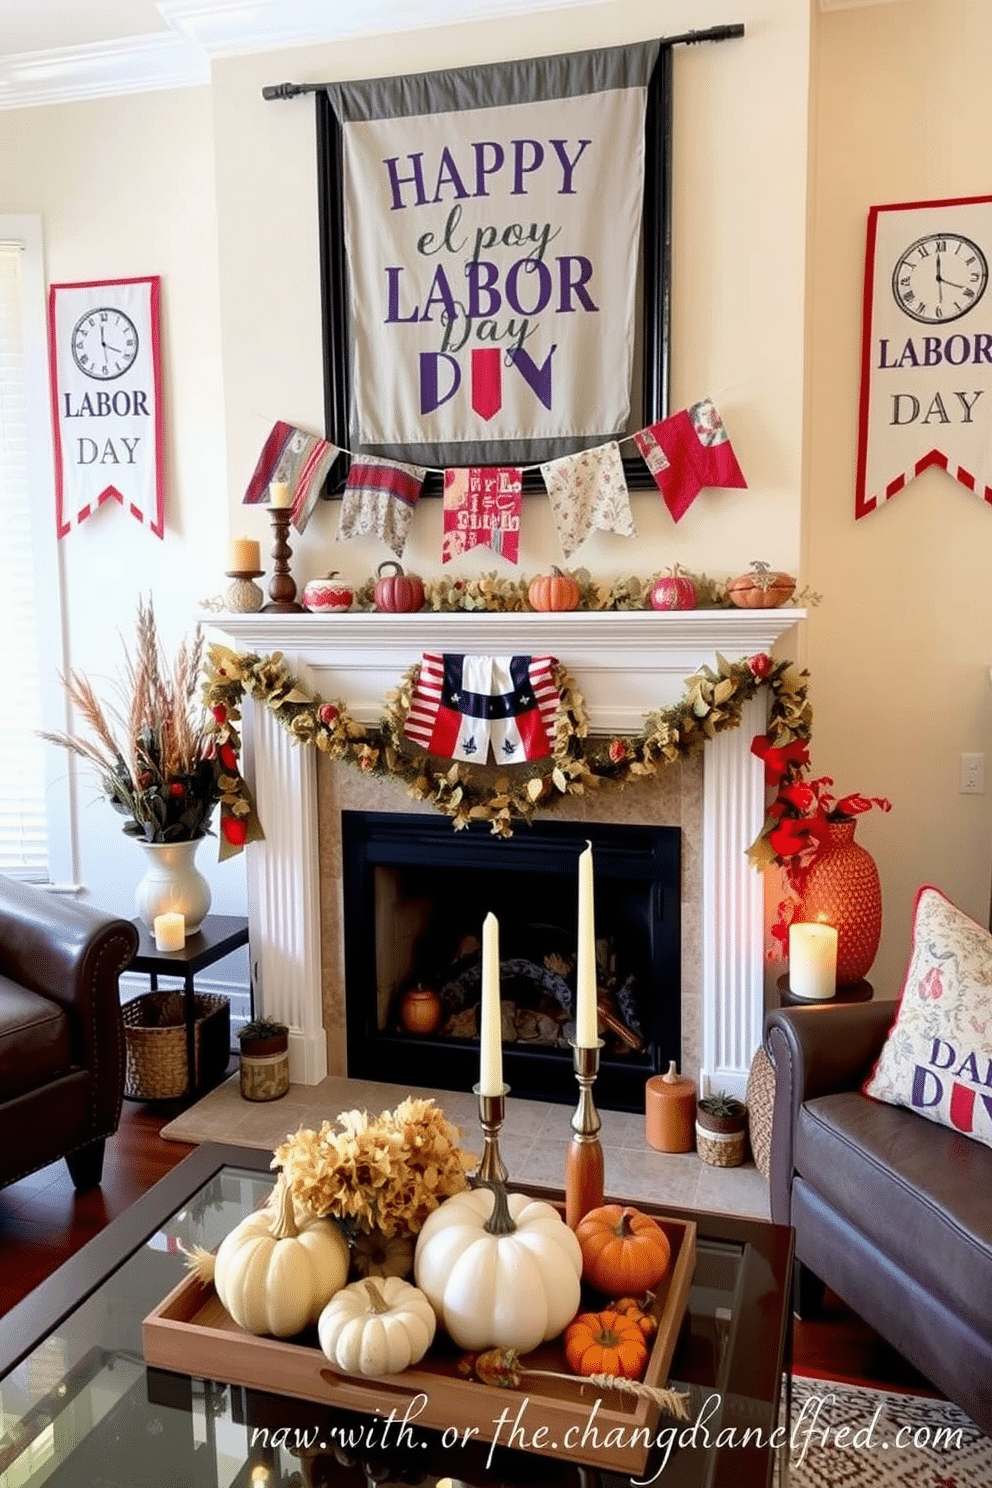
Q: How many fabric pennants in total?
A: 5